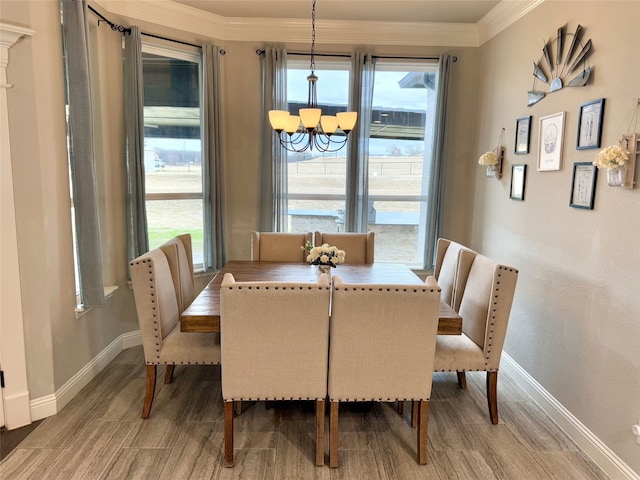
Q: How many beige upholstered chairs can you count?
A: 8